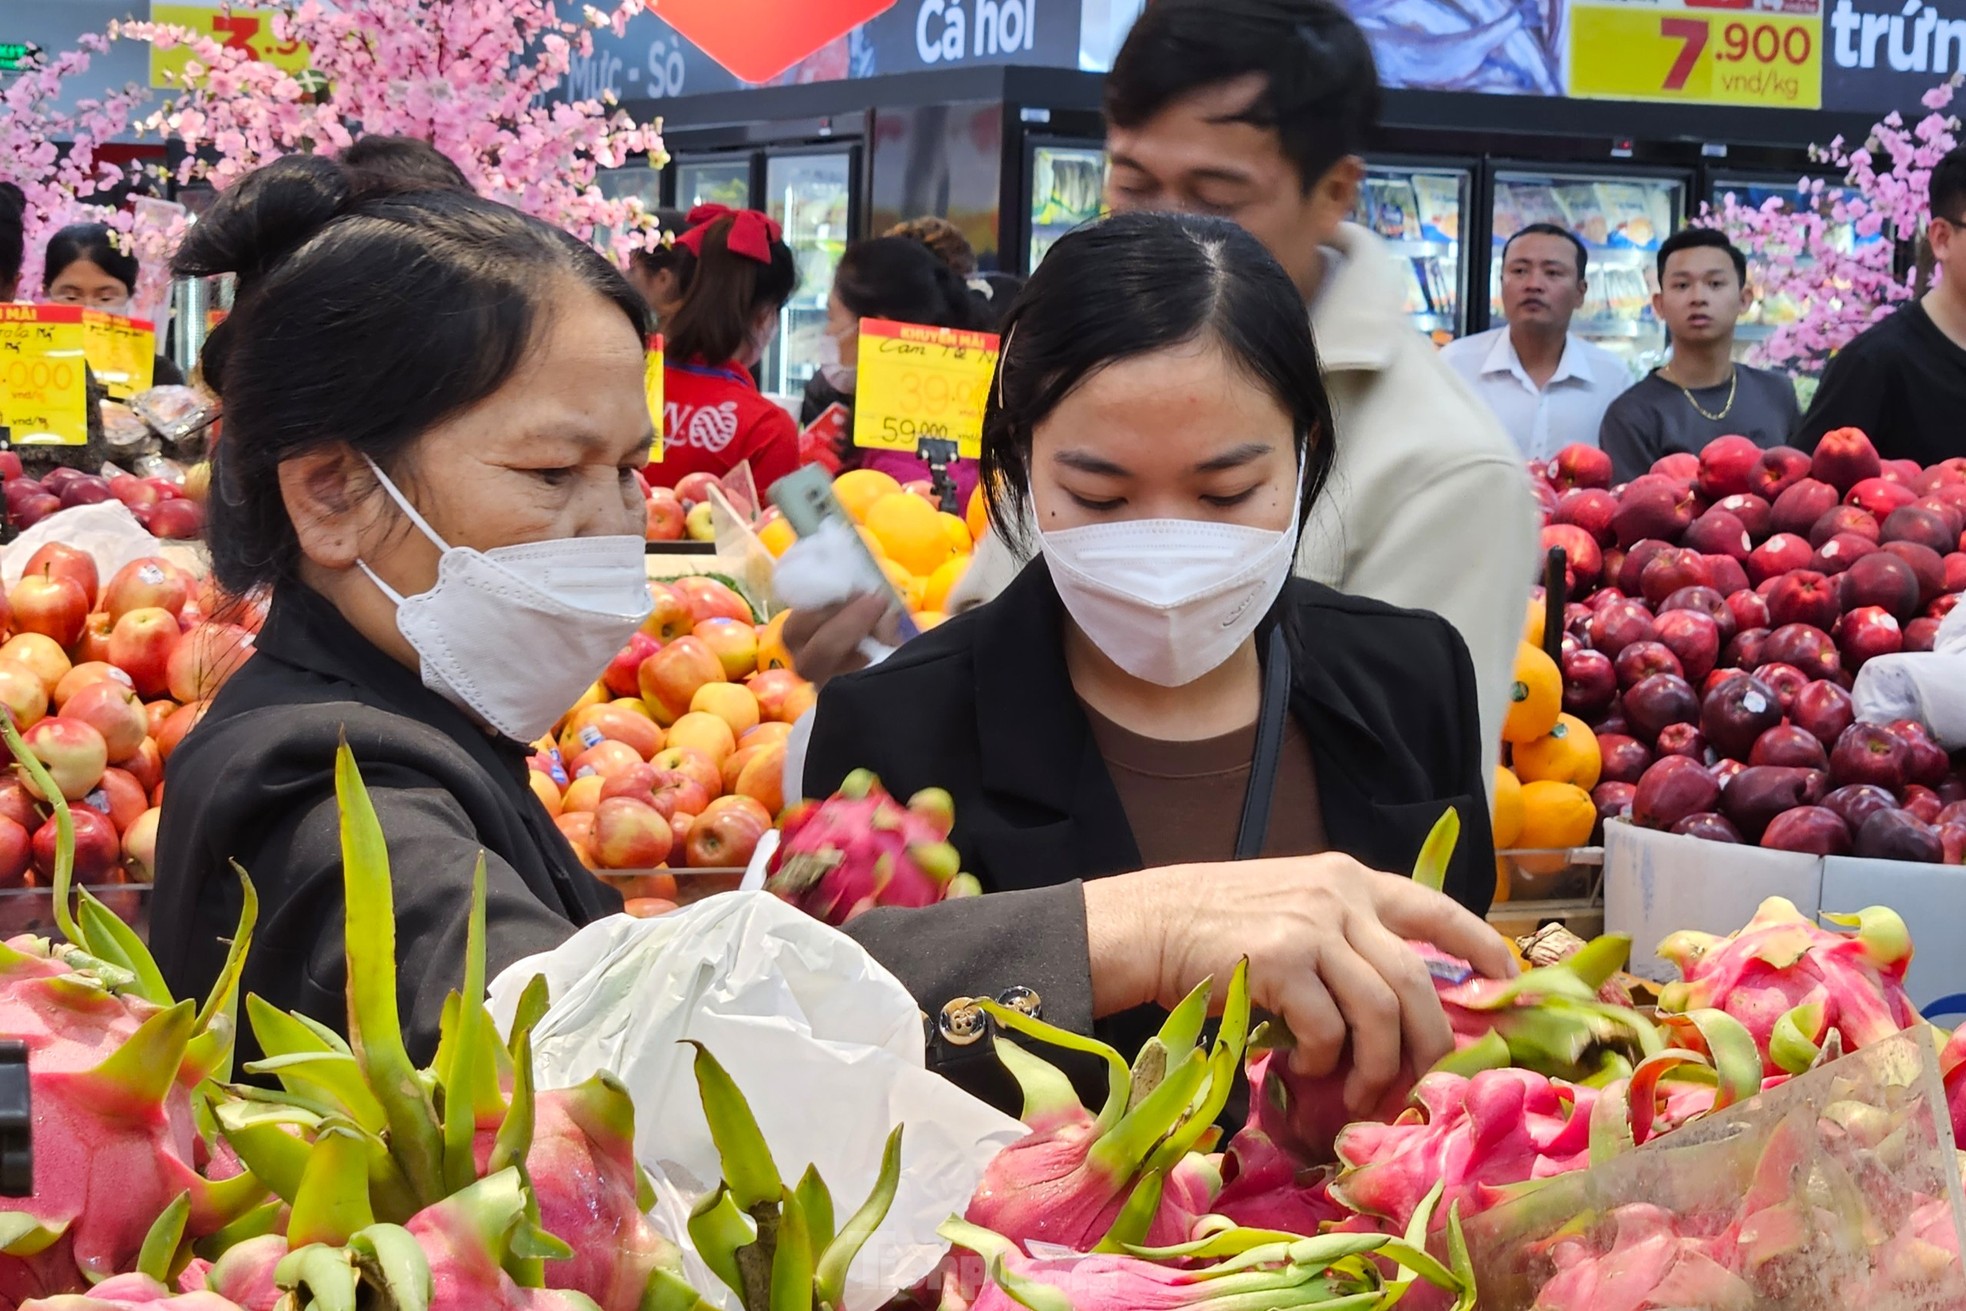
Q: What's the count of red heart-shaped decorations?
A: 1